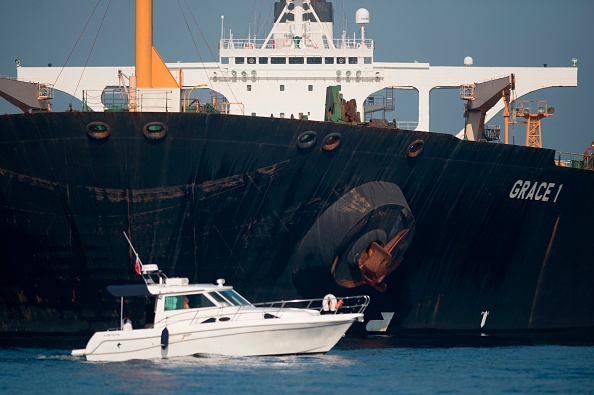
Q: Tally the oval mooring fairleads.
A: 5